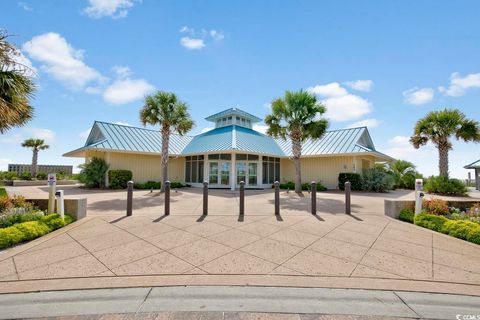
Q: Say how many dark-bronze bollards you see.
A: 7